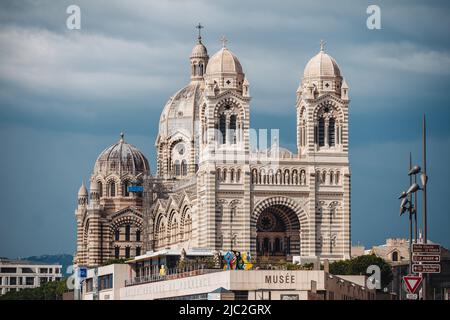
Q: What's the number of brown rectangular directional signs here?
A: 3